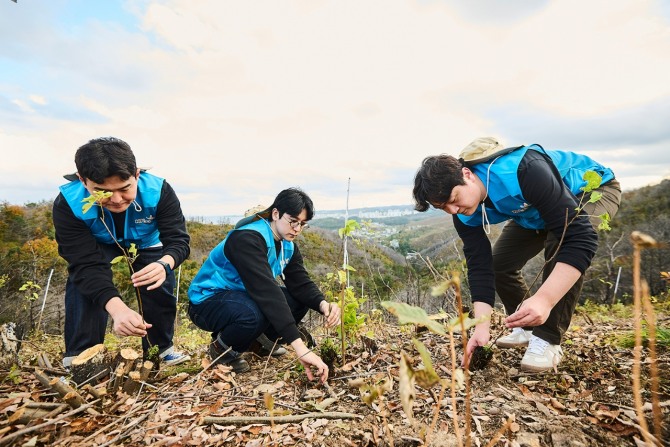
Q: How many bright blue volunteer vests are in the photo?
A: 3